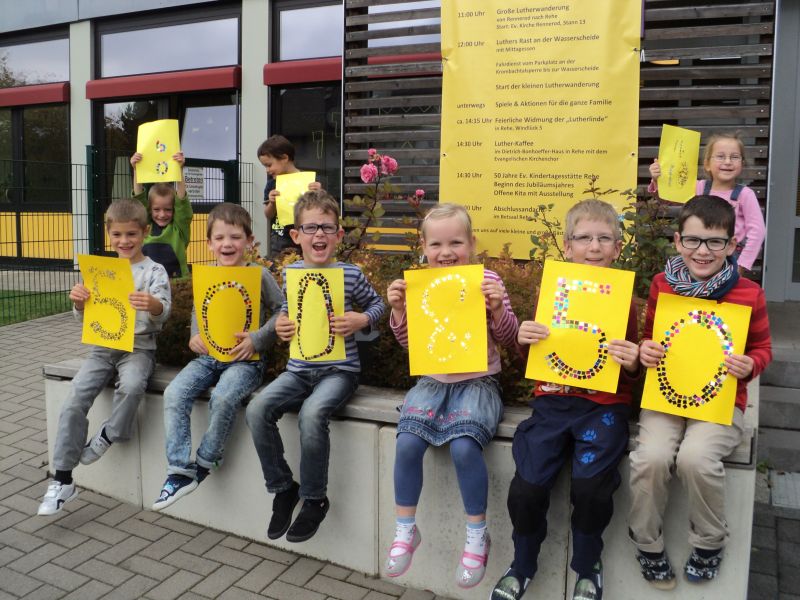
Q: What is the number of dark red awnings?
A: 3